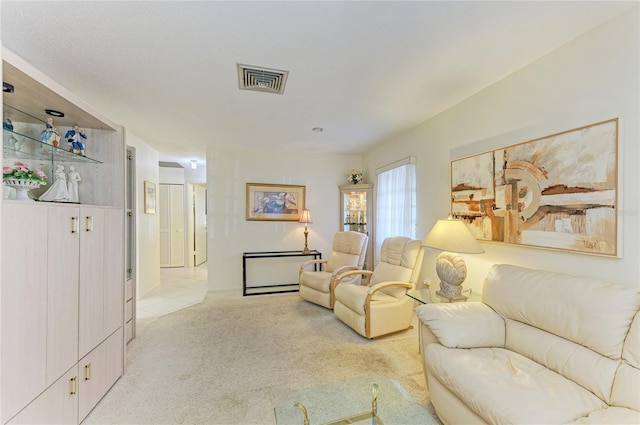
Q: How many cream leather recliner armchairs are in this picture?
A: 2